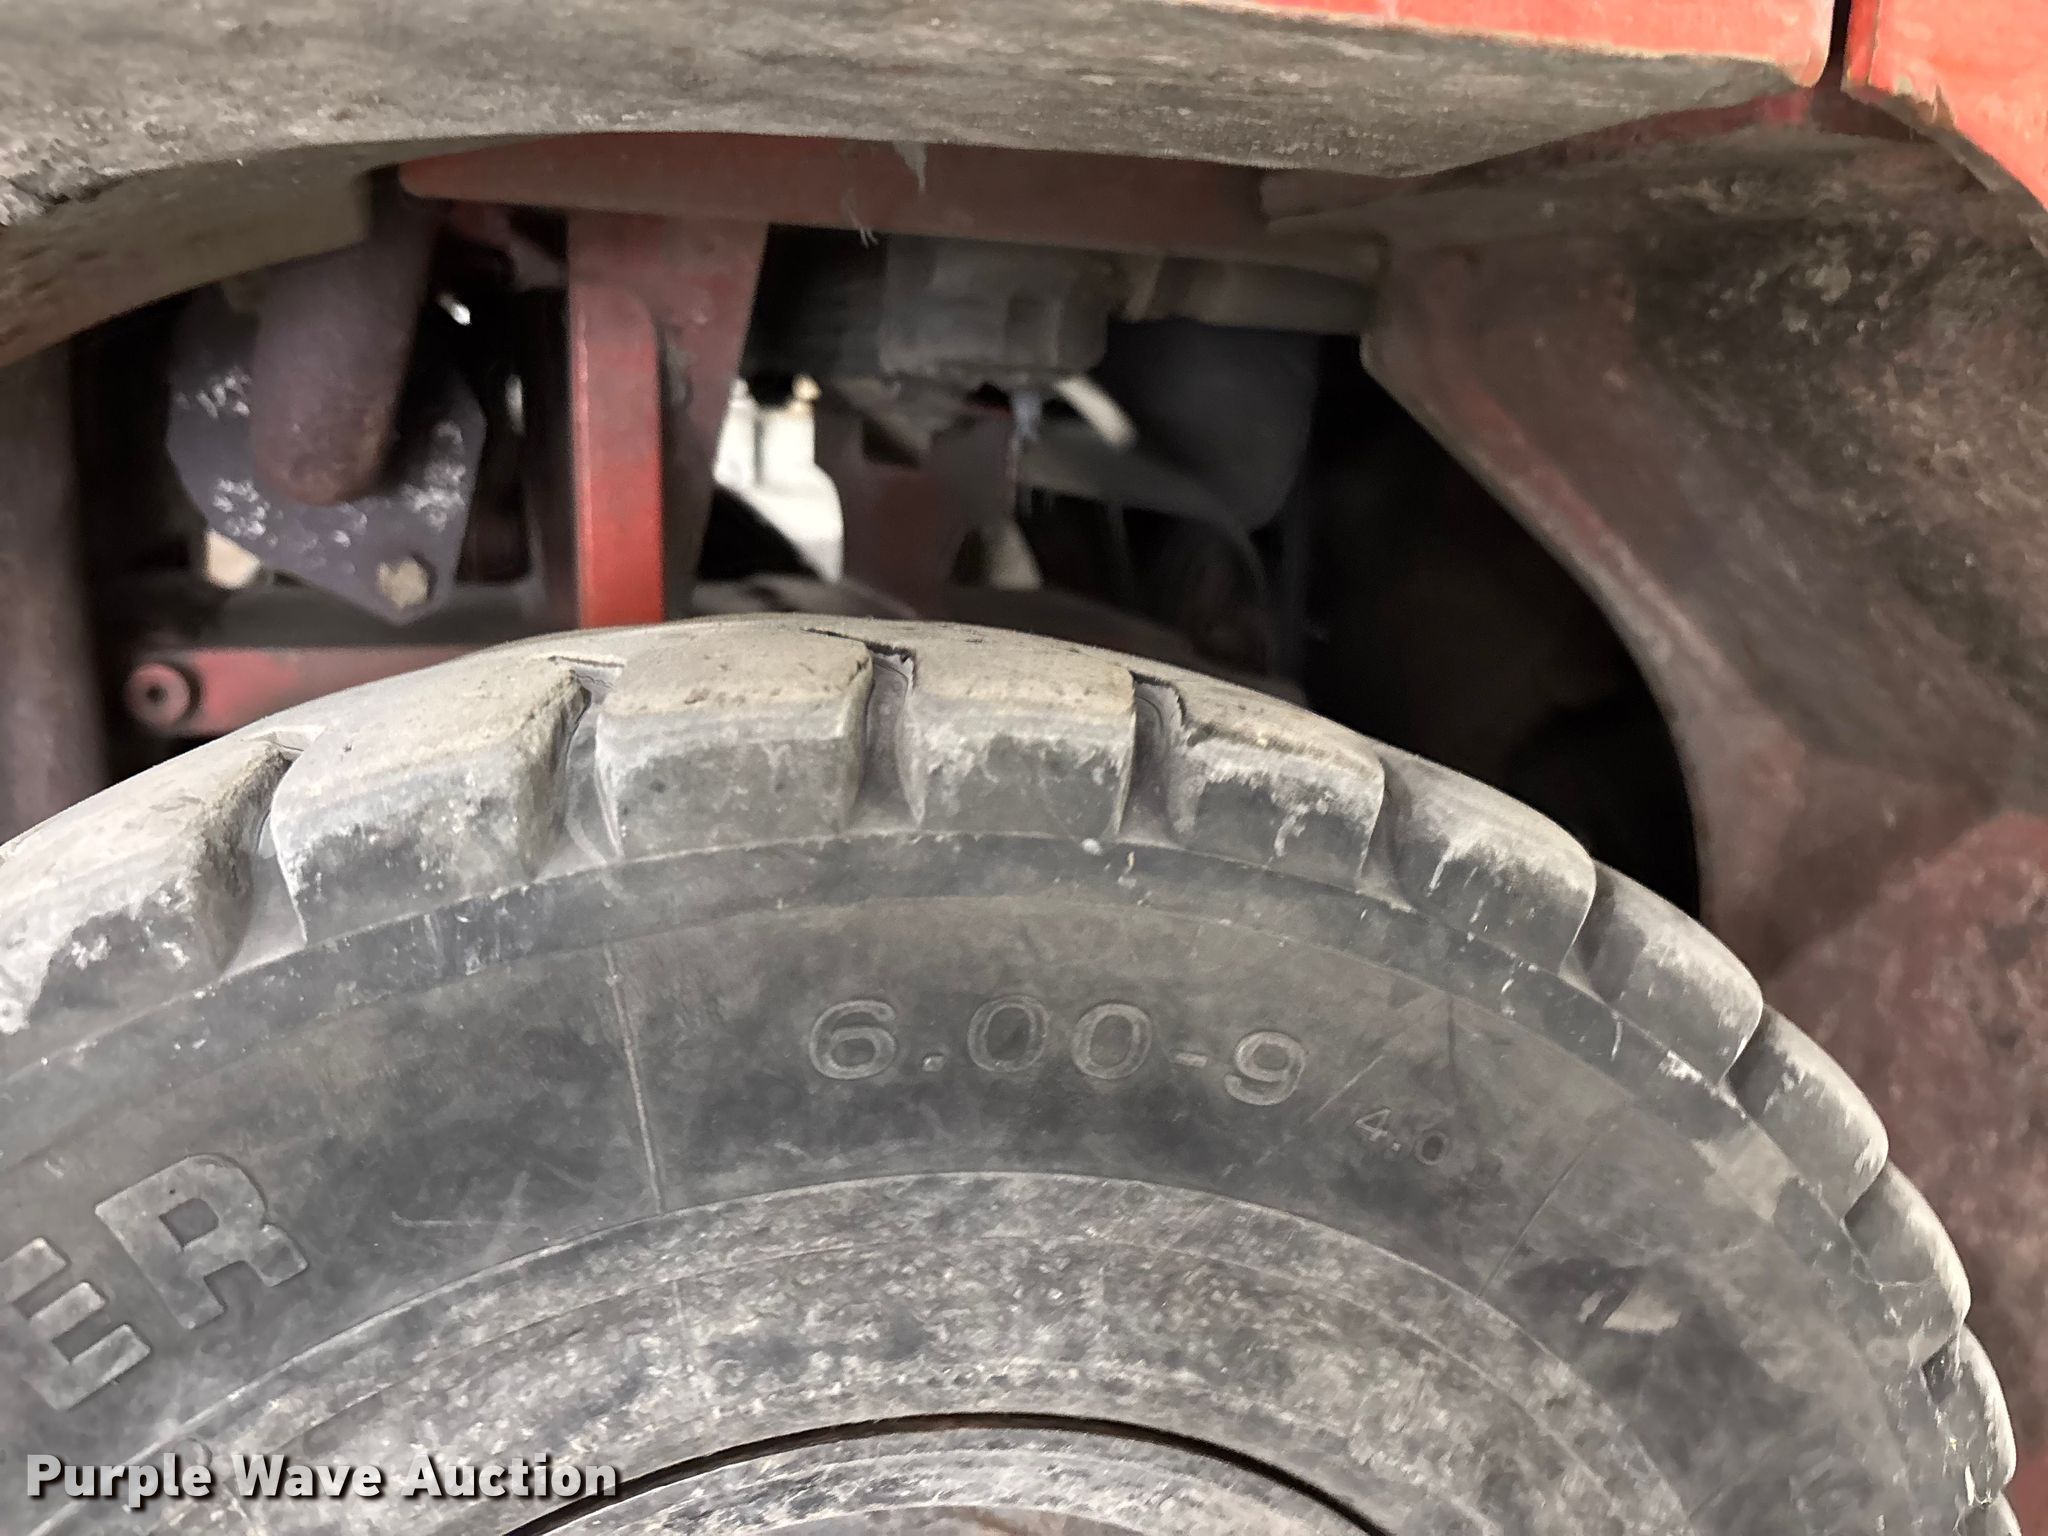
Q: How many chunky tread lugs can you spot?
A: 11